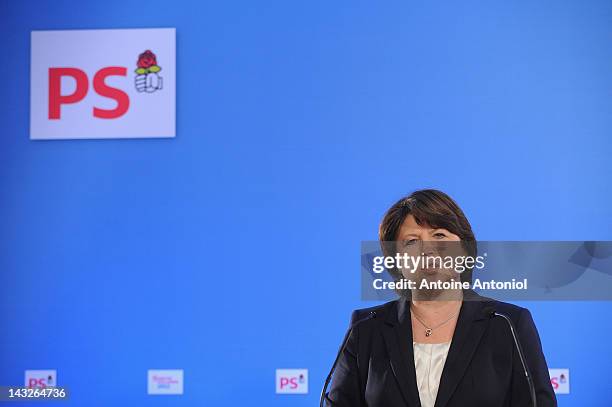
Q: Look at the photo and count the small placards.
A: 4